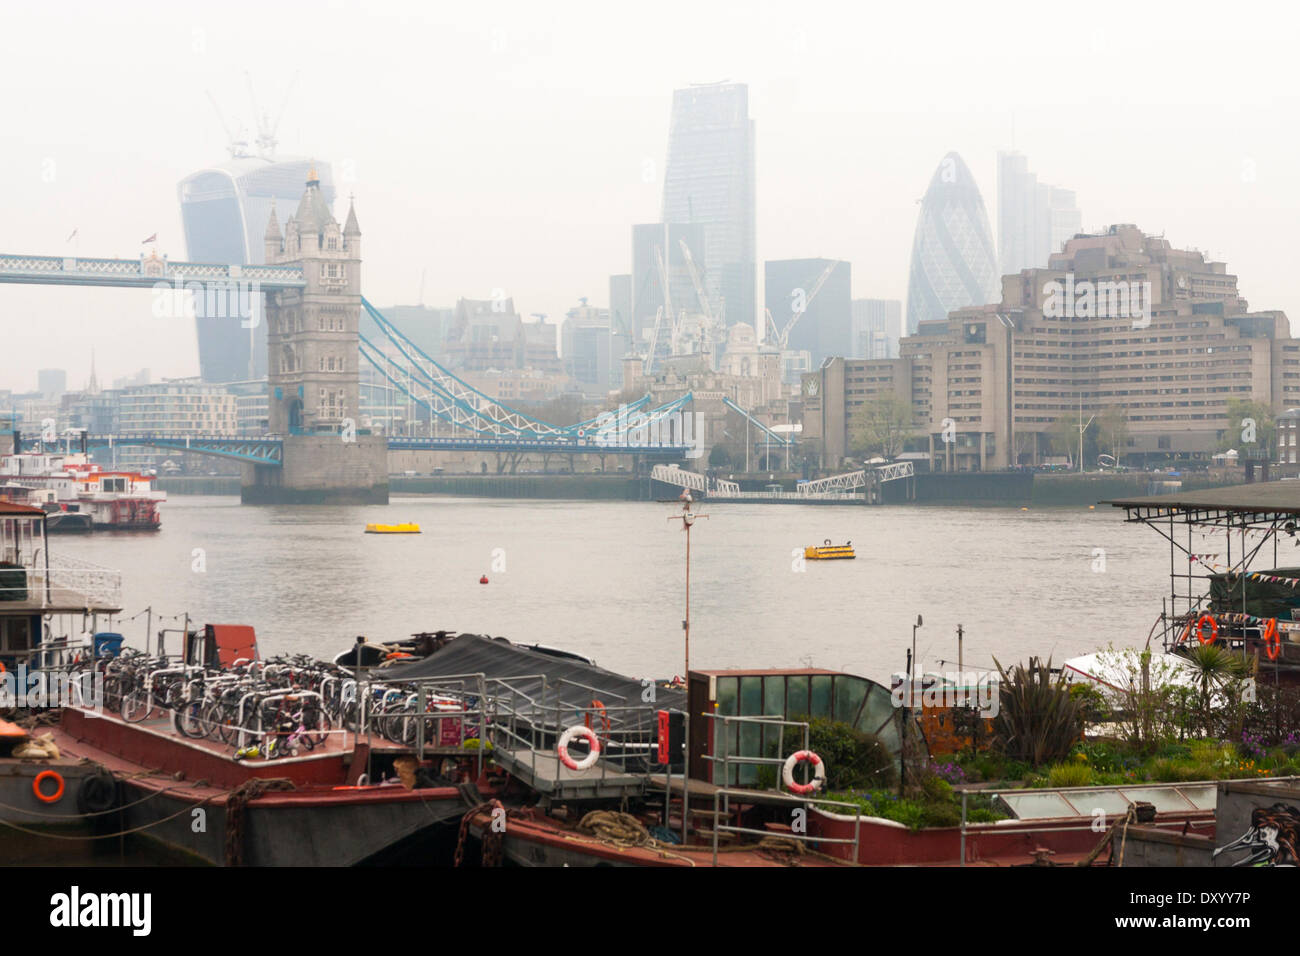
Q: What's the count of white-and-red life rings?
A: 2